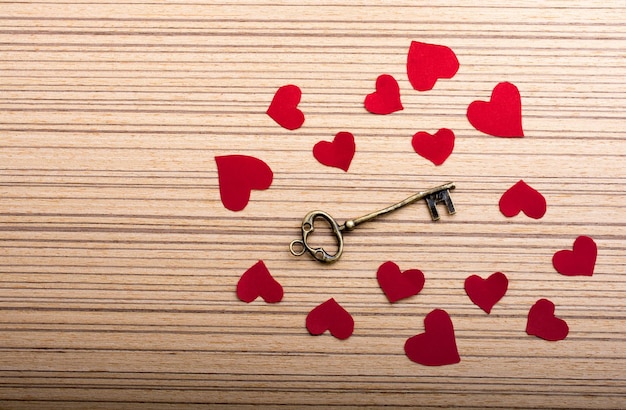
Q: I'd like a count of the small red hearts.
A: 11